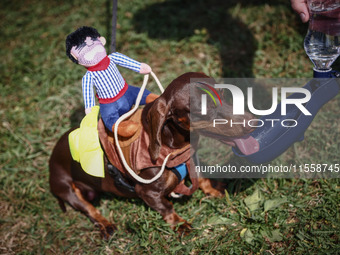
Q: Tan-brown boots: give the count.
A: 2